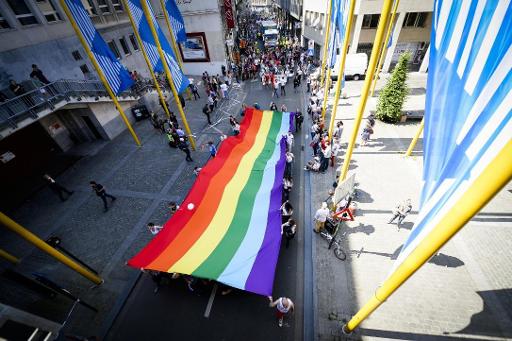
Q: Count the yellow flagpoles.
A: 13